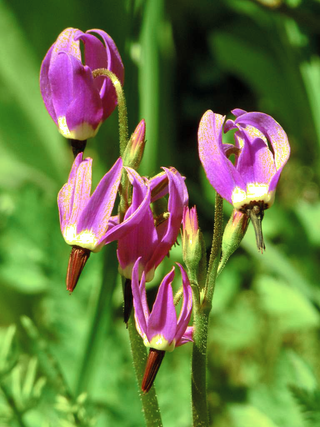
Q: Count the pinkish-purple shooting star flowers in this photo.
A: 5